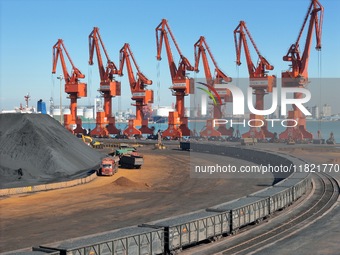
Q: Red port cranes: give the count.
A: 7